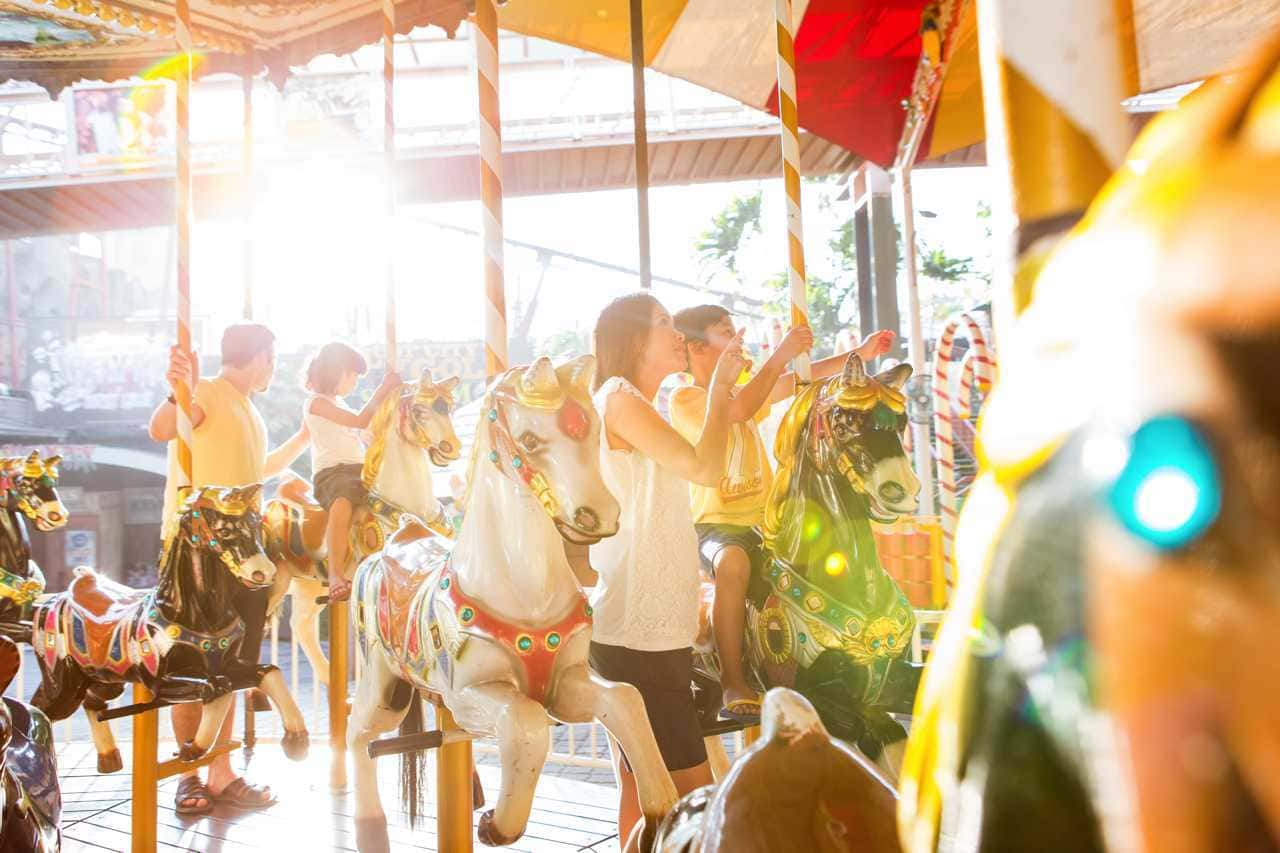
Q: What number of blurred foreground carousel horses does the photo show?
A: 1